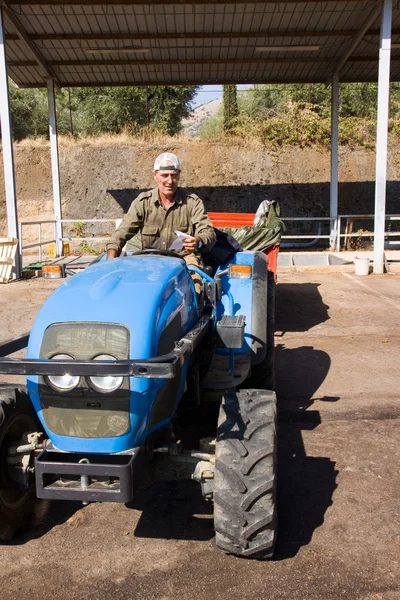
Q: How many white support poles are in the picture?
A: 4